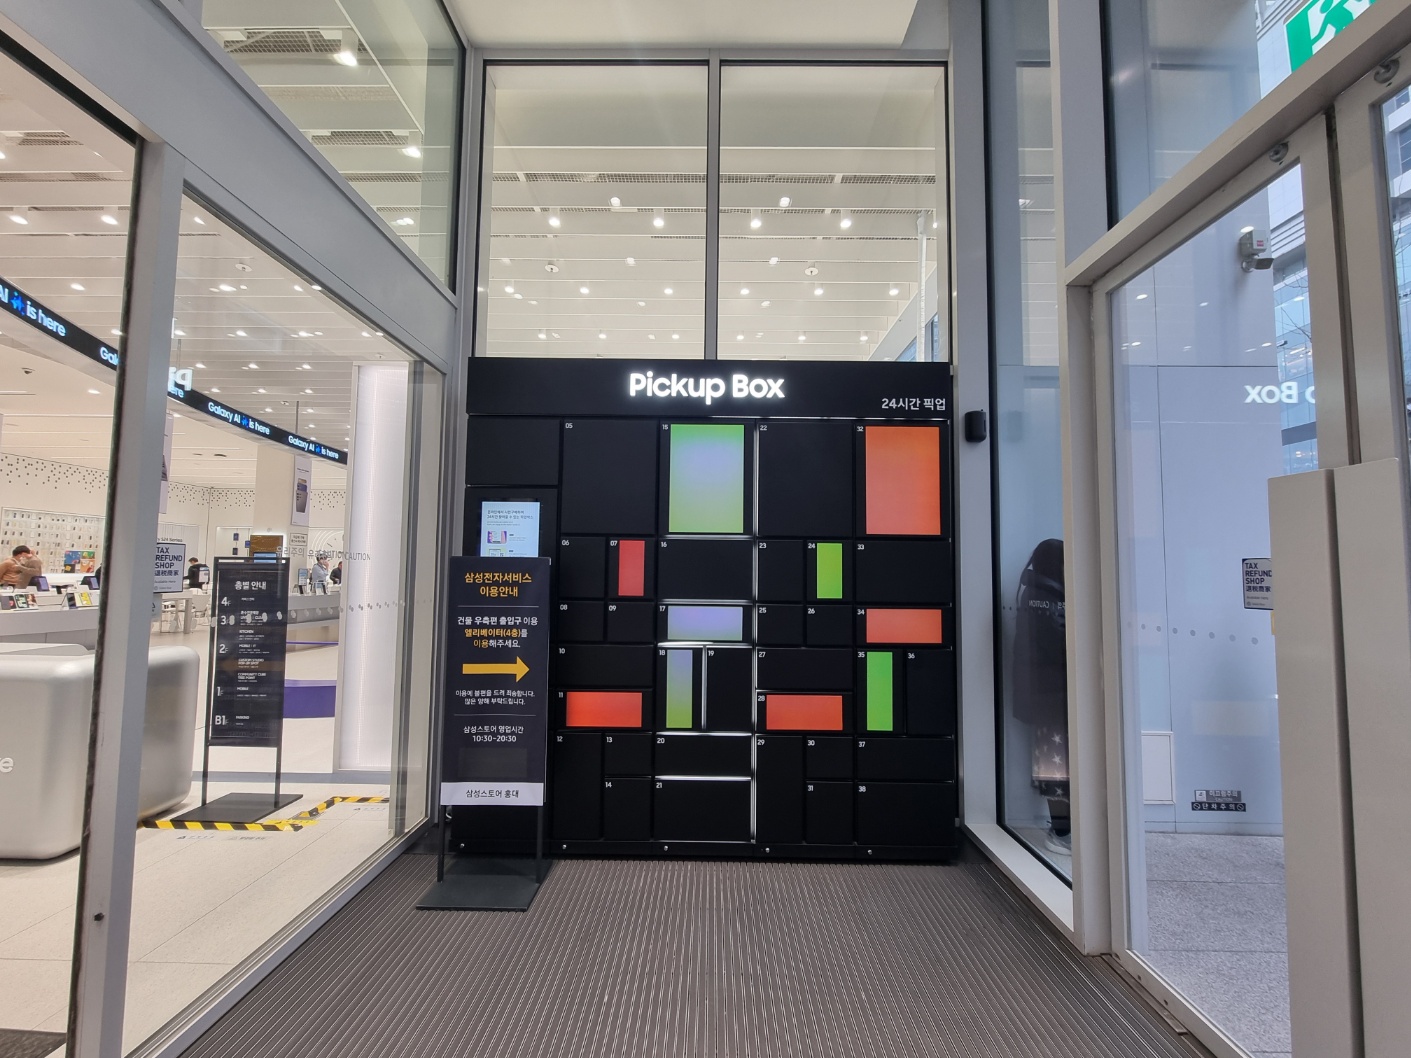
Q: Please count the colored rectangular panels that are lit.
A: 10